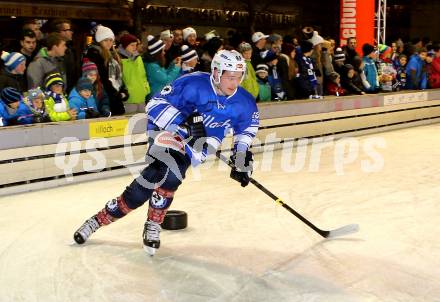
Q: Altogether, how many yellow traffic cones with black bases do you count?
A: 0